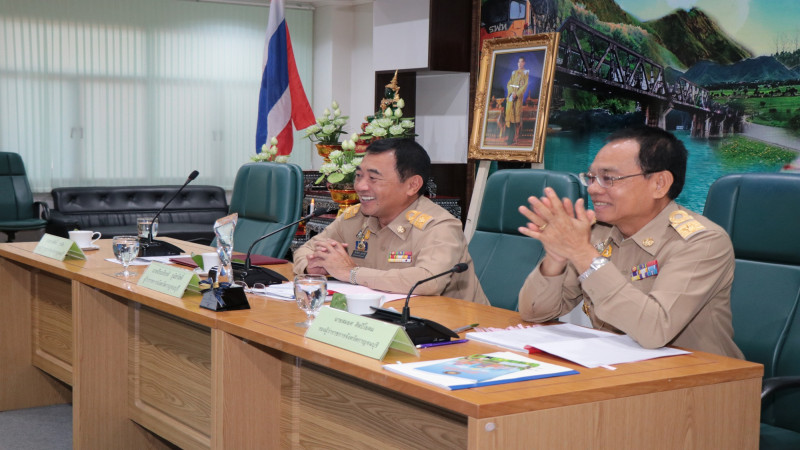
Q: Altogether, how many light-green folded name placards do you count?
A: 3